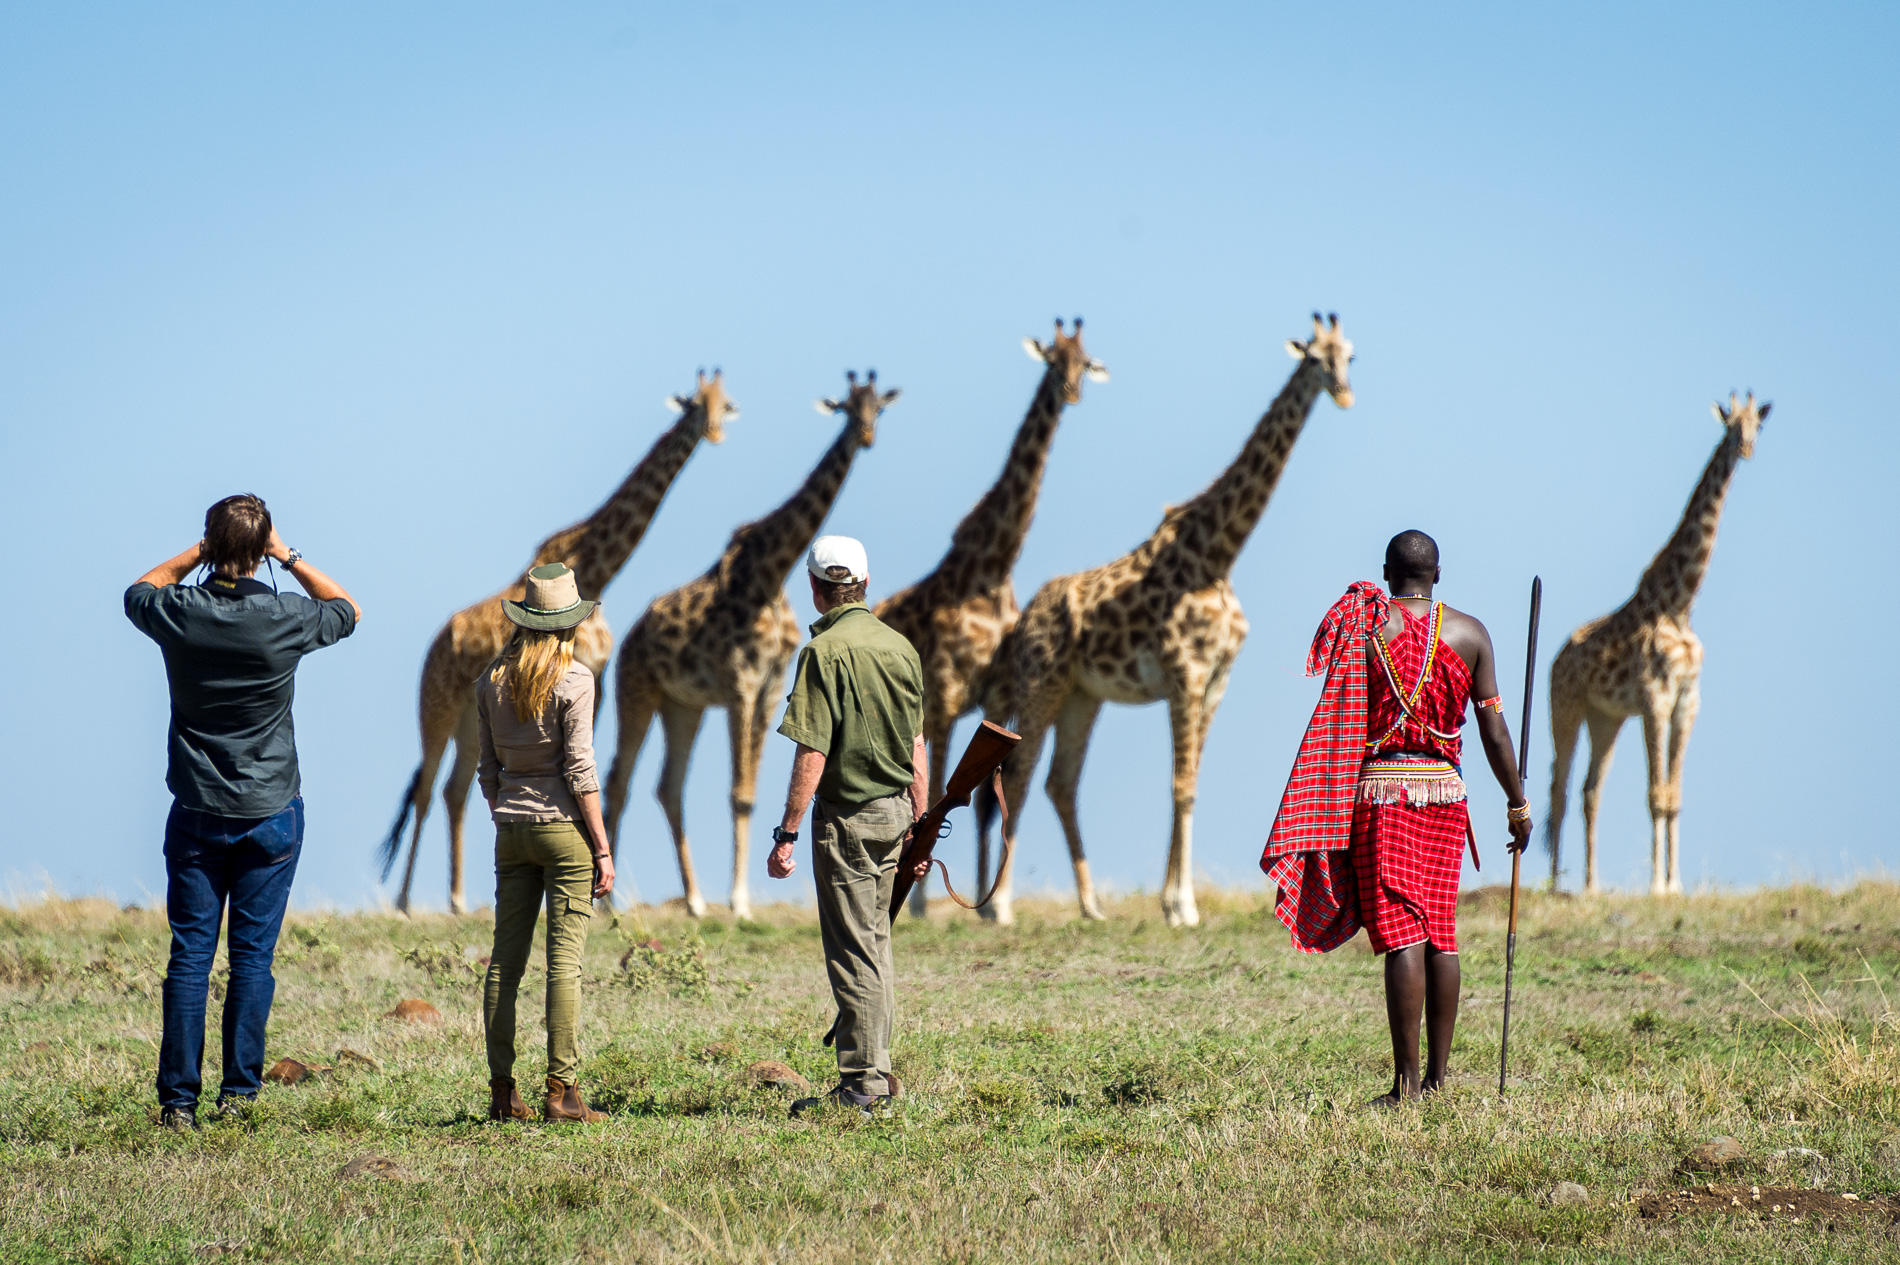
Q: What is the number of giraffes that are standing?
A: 5